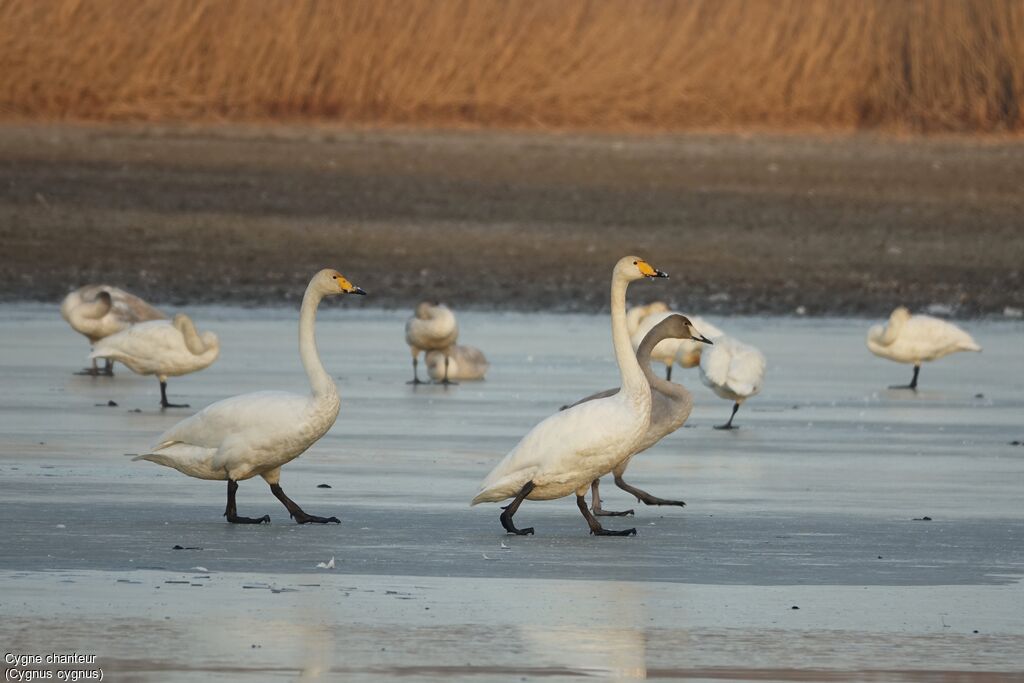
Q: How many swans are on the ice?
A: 10